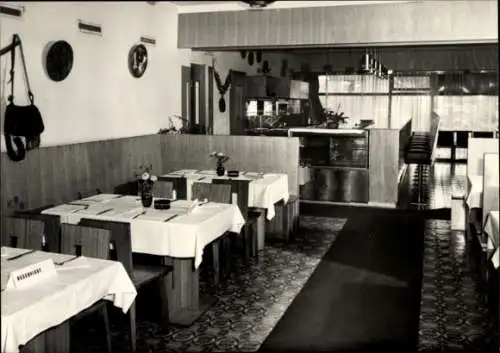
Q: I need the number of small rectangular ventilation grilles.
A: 3